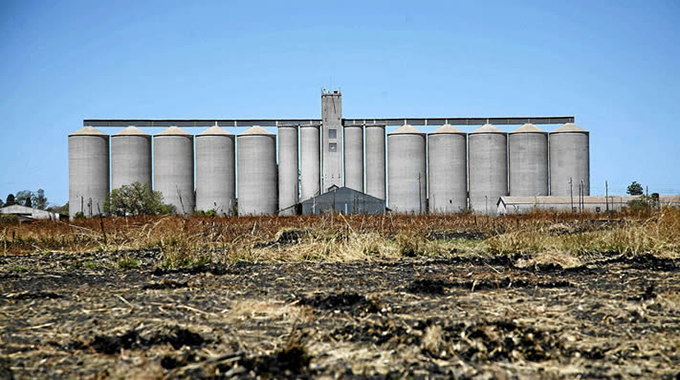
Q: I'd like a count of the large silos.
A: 10